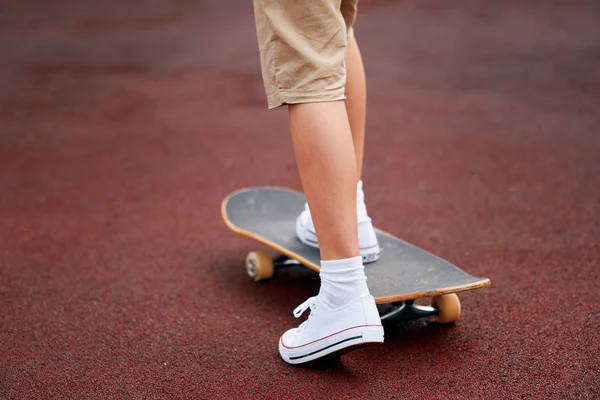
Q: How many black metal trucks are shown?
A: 2